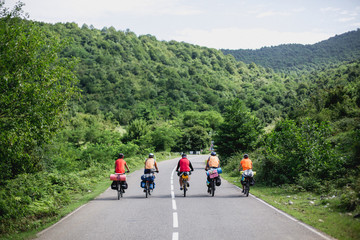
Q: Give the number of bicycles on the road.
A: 5